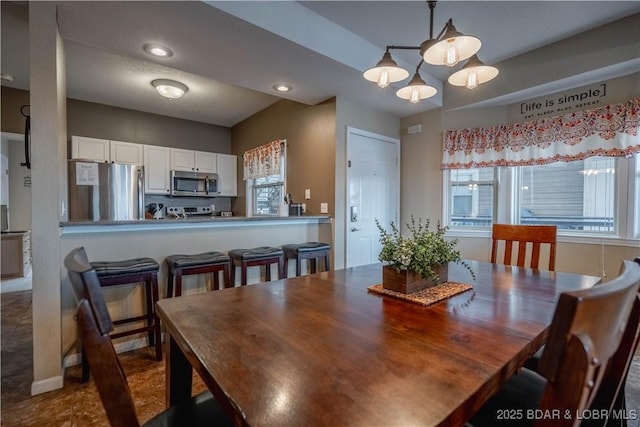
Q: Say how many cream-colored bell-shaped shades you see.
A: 4